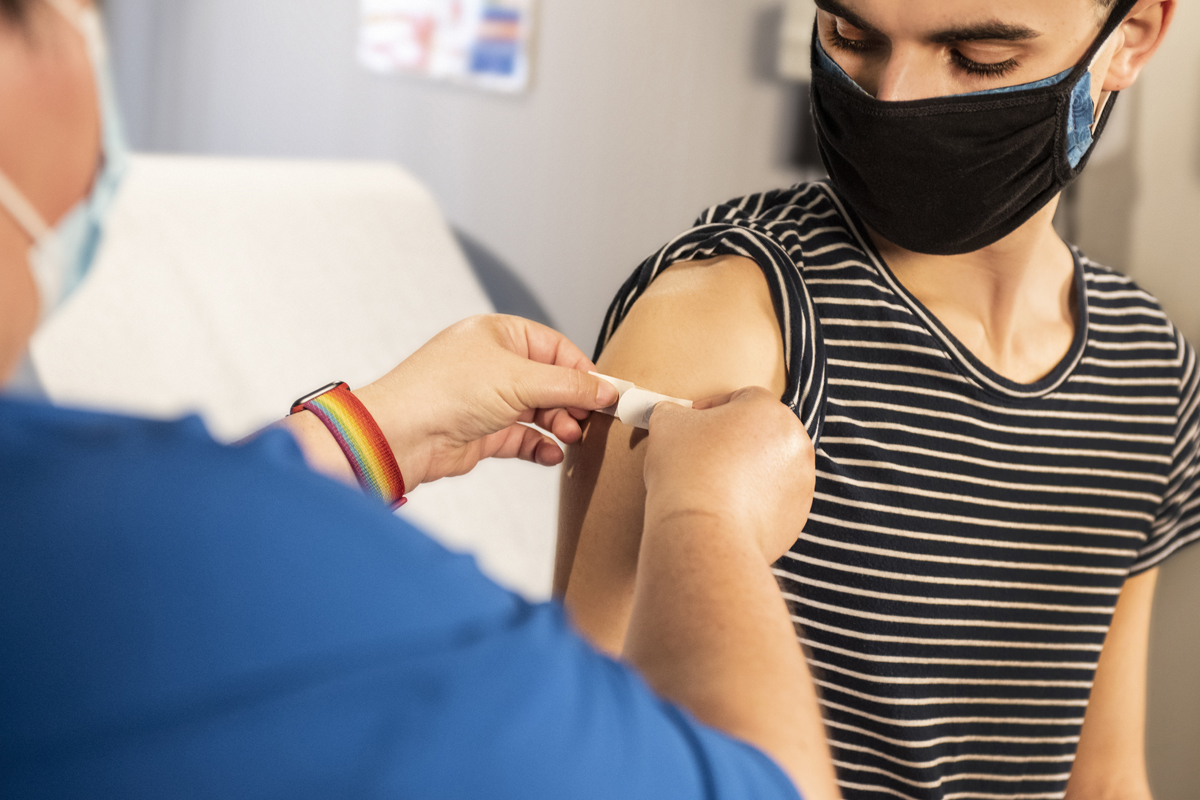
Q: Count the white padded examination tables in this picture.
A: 1